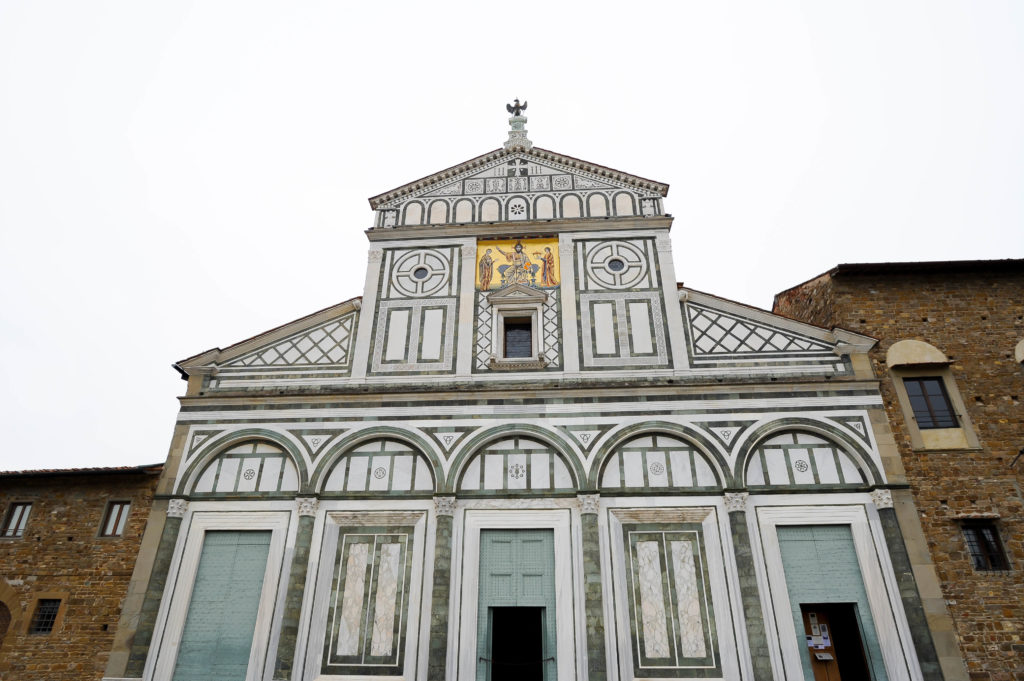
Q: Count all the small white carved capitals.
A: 6